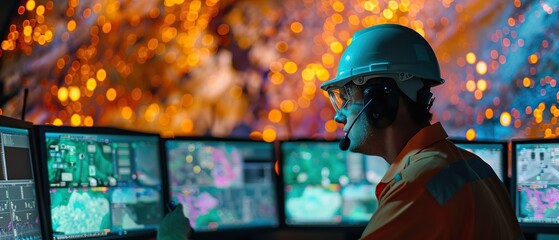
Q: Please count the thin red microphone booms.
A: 0